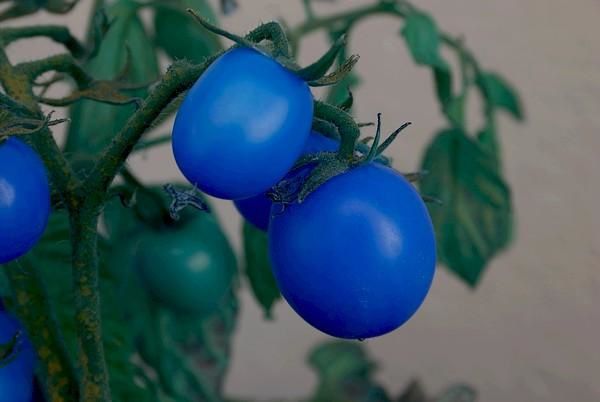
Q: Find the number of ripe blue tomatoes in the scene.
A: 5